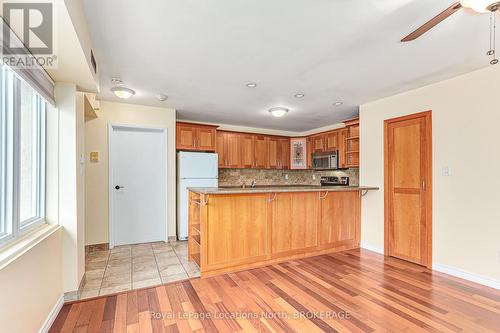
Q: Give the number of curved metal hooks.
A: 4